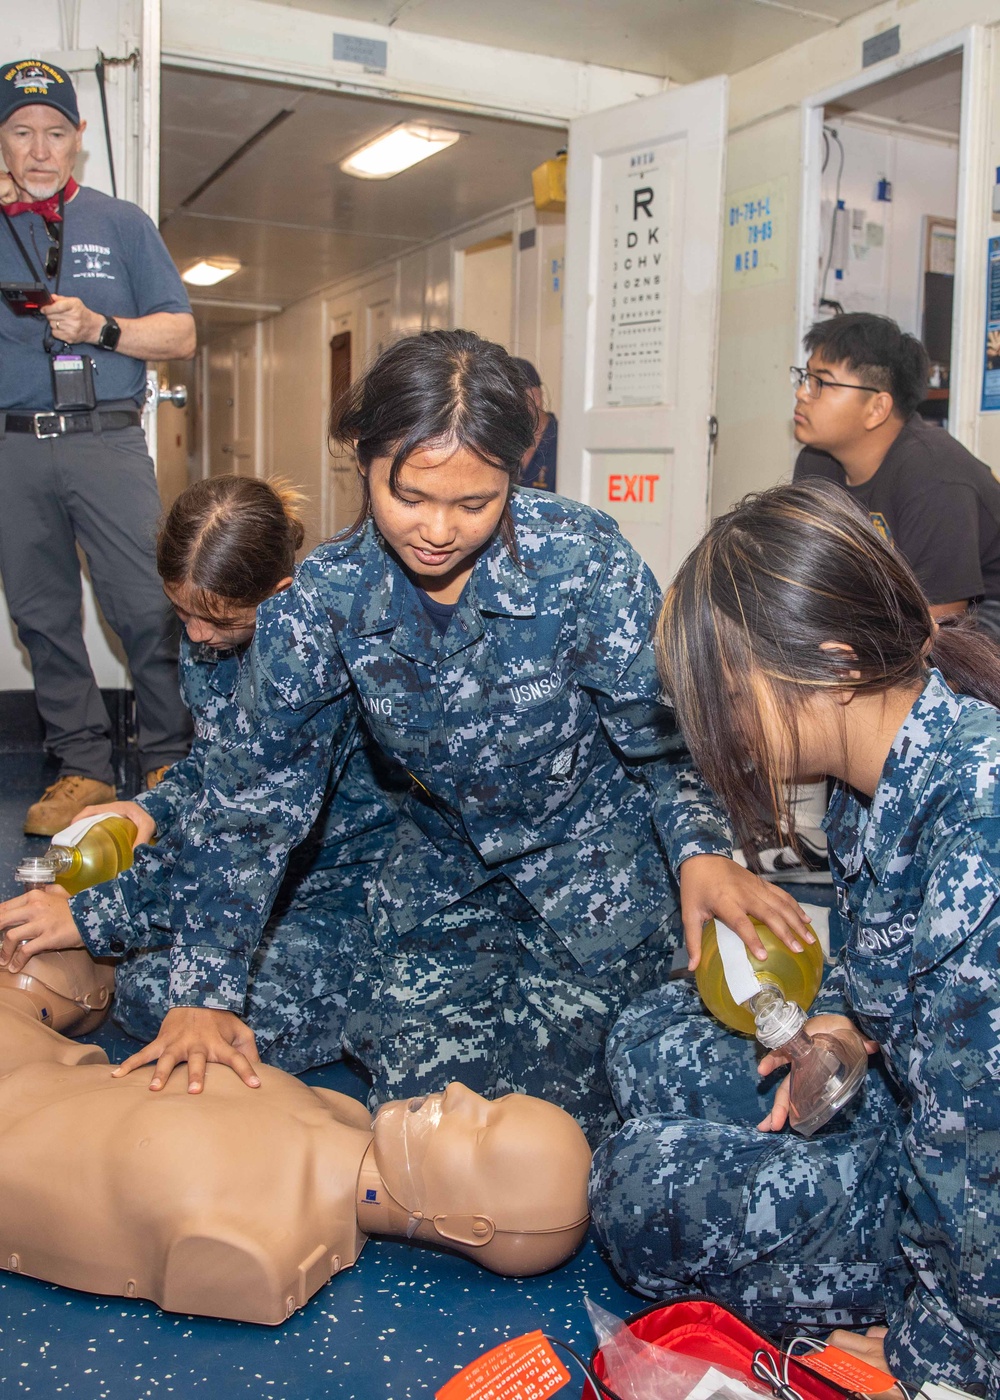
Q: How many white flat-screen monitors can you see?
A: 0